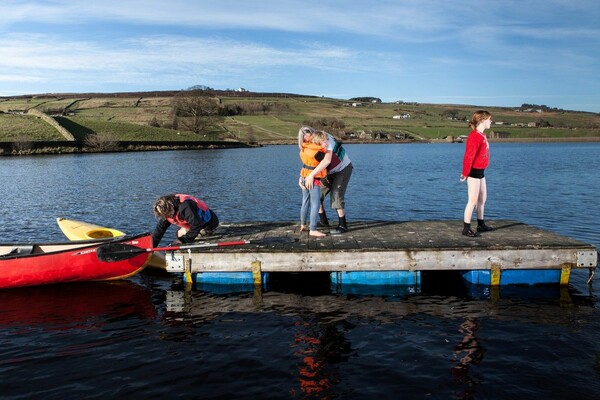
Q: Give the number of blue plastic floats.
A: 3